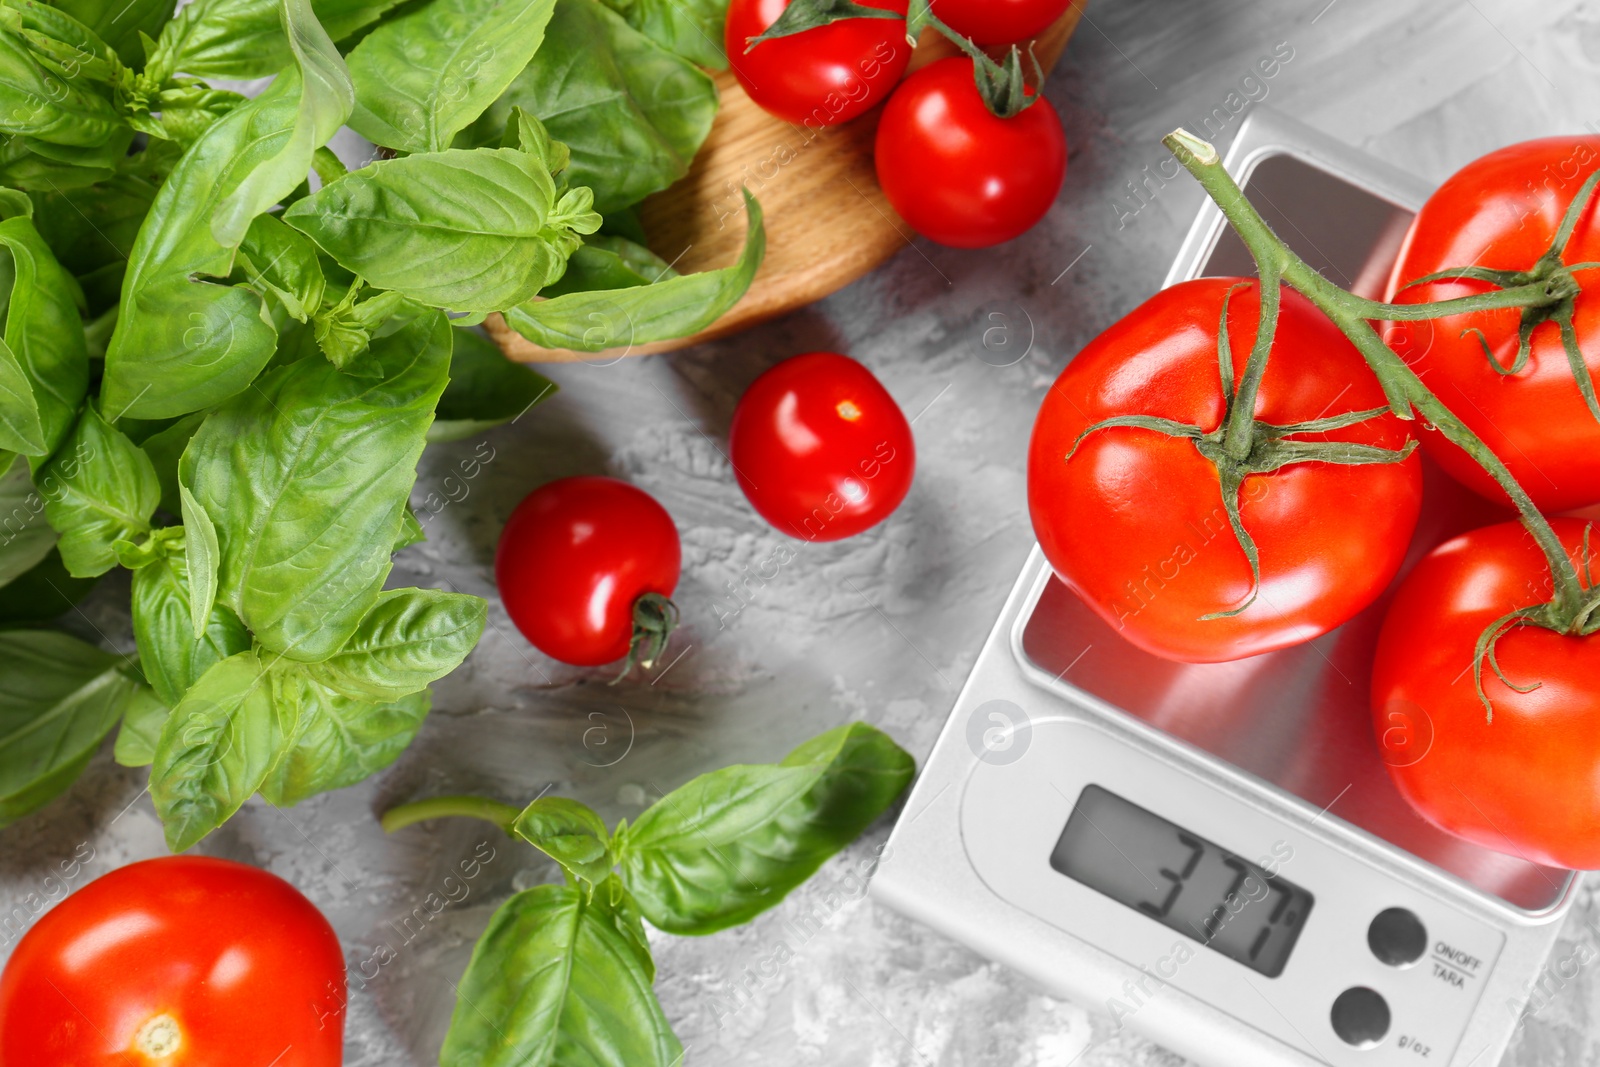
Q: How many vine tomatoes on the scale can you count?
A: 3